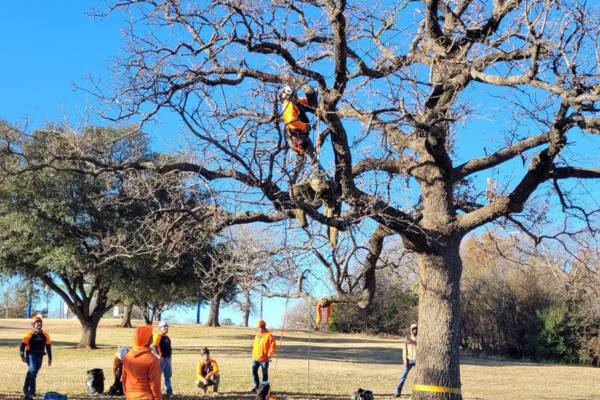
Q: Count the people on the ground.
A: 7